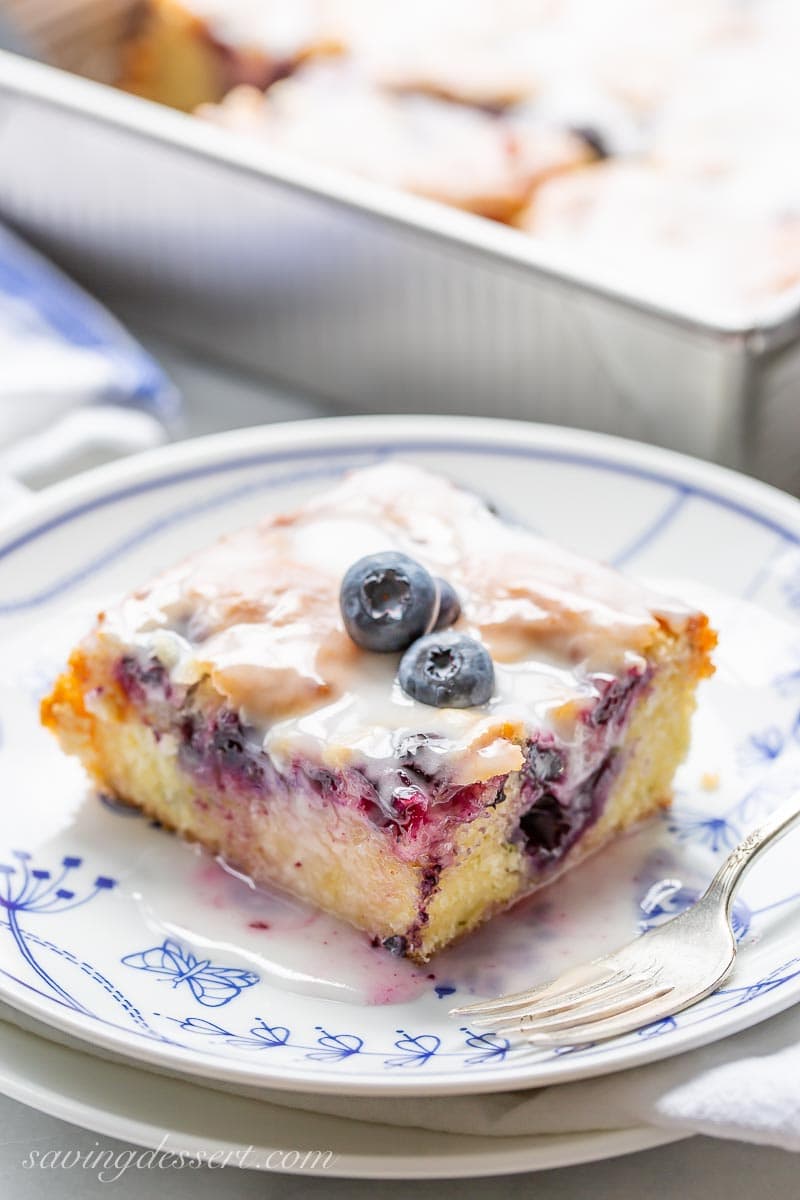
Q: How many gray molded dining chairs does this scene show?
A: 0